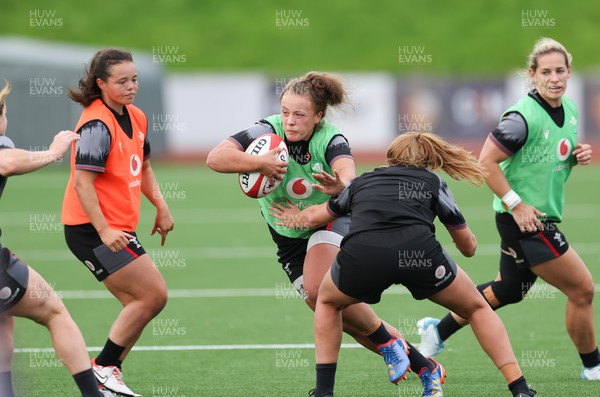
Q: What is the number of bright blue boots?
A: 2